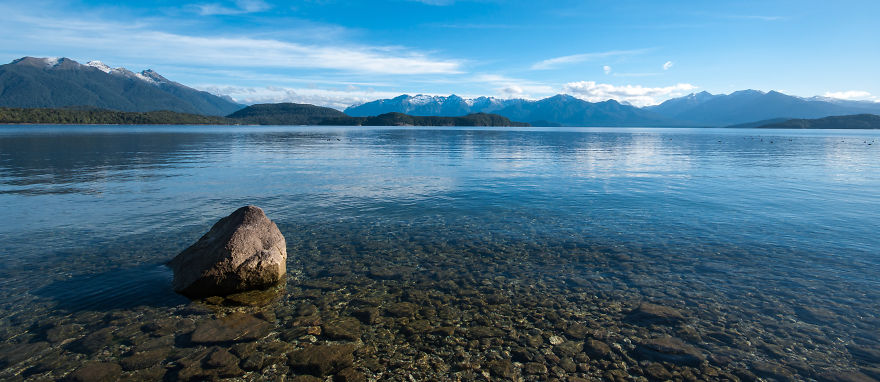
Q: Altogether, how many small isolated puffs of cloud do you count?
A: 2